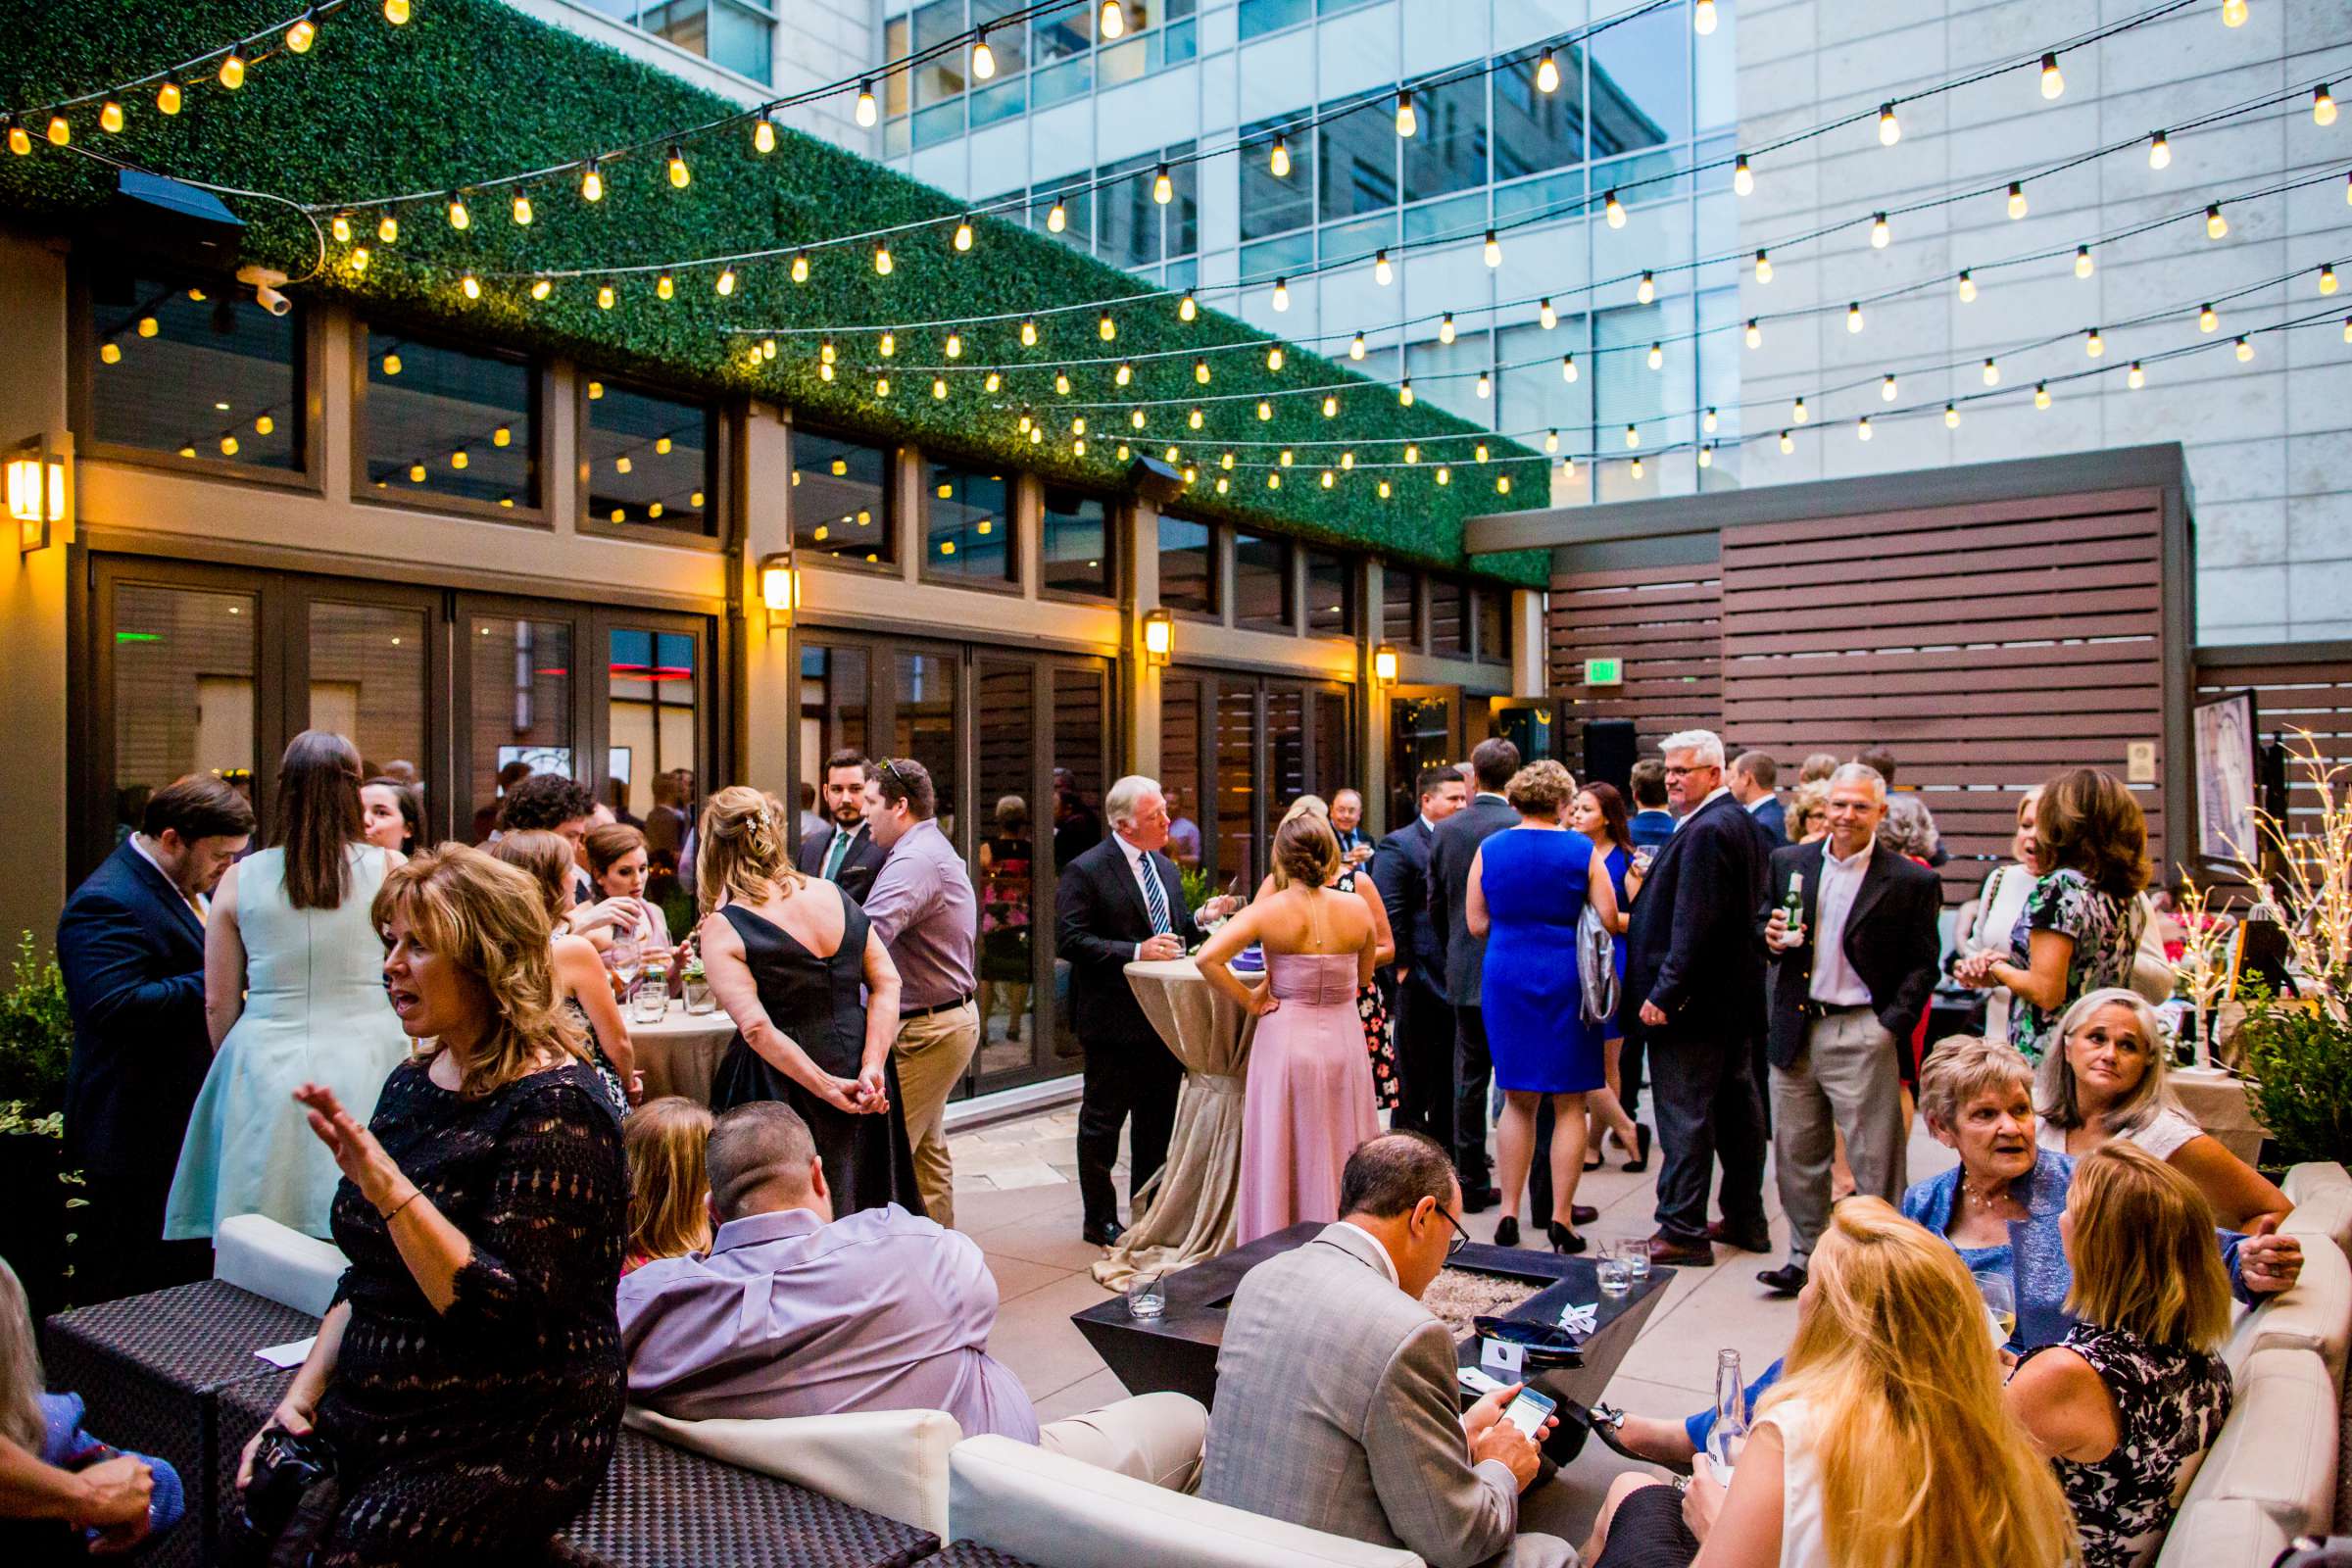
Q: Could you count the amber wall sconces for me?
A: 4